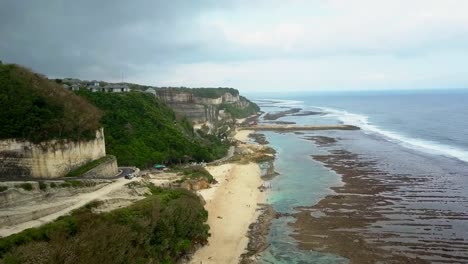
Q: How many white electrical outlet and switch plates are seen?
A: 0